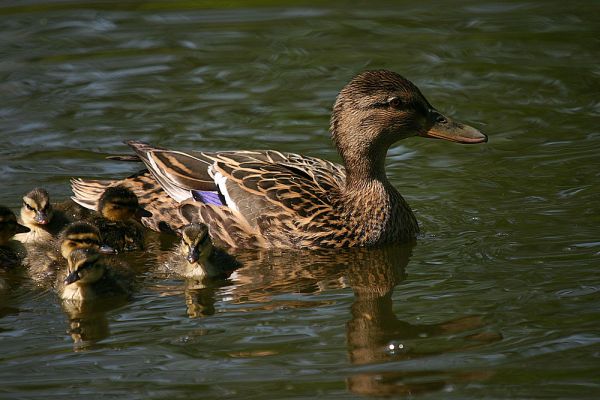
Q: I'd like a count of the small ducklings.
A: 6